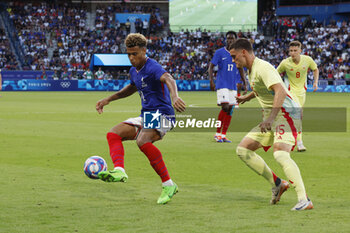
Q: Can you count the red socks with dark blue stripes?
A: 2